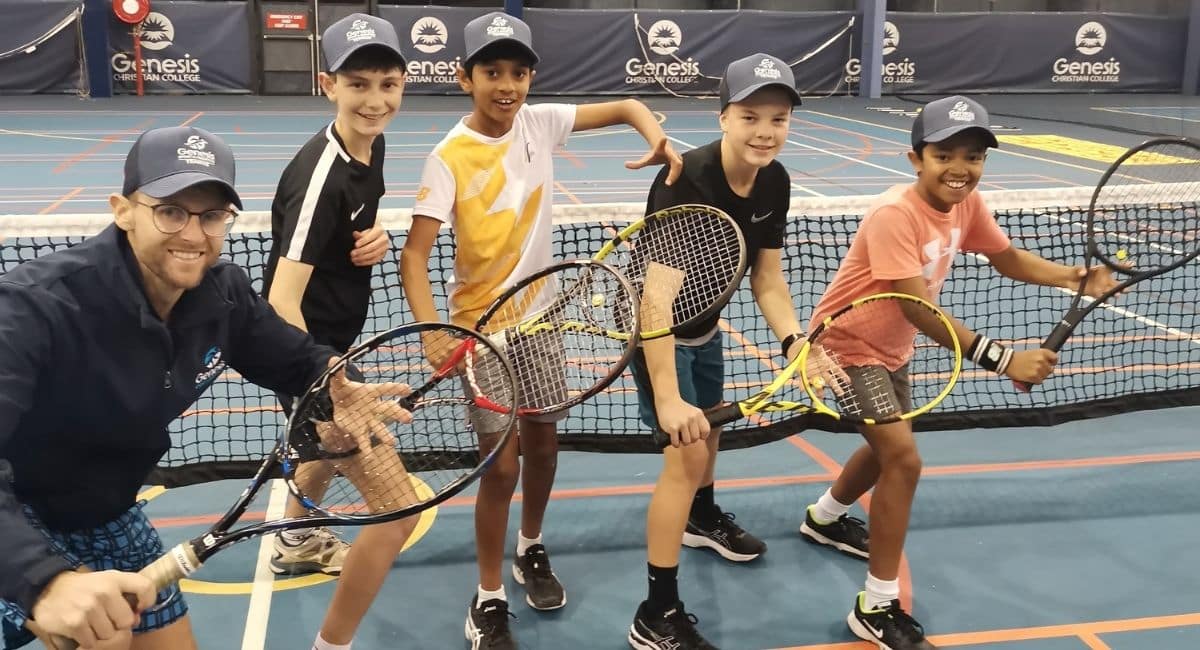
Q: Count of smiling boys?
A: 4